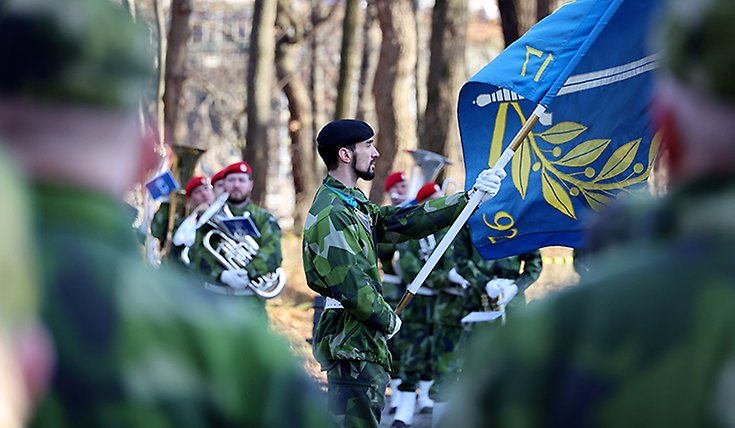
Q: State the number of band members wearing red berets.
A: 5